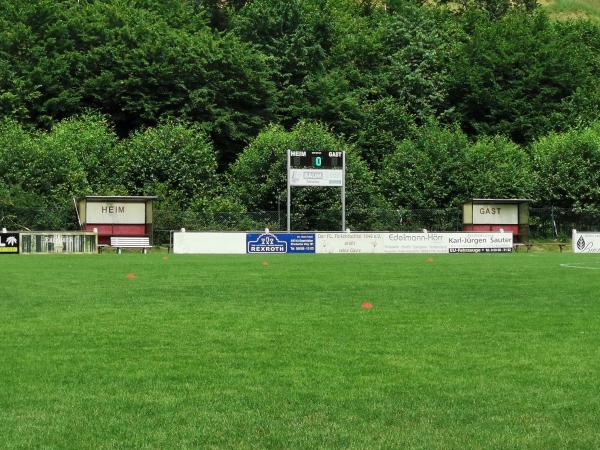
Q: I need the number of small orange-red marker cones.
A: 5